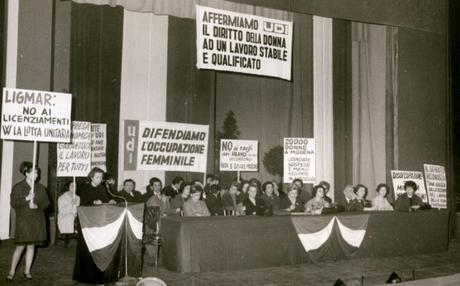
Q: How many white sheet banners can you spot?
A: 9